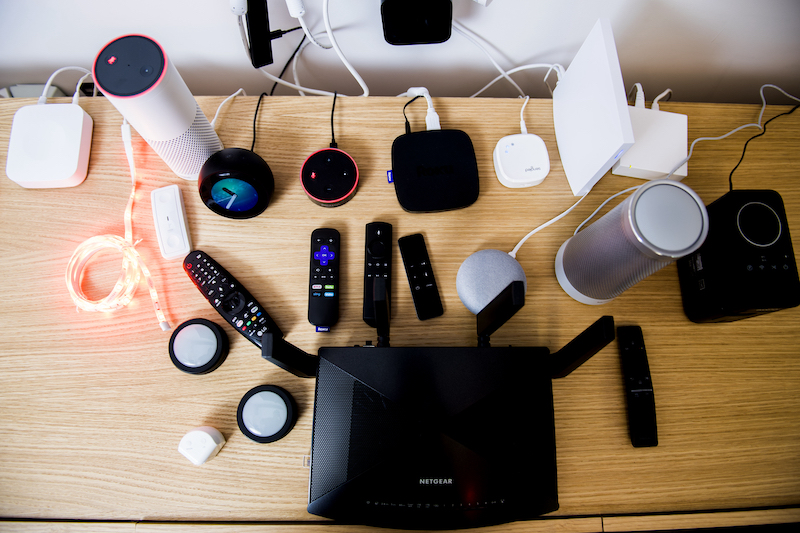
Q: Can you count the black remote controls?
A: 5